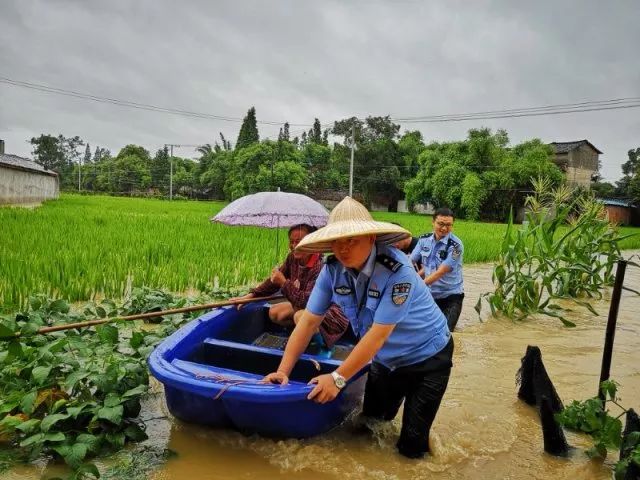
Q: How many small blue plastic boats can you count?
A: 1